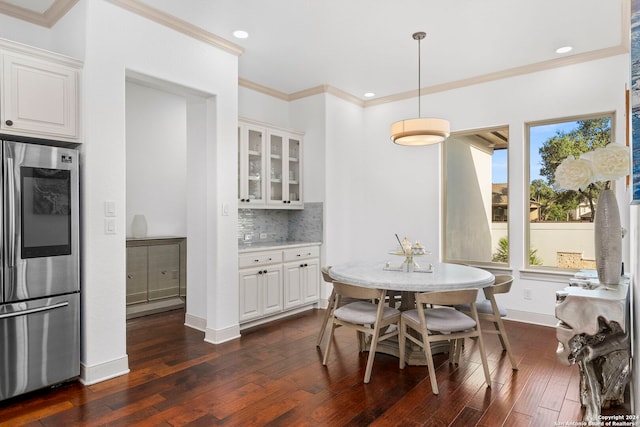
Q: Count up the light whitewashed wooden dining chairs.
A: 4